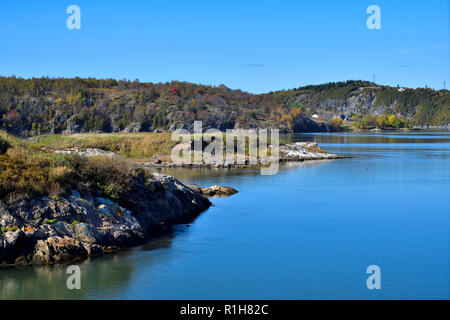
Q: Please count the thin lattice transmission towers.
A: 2